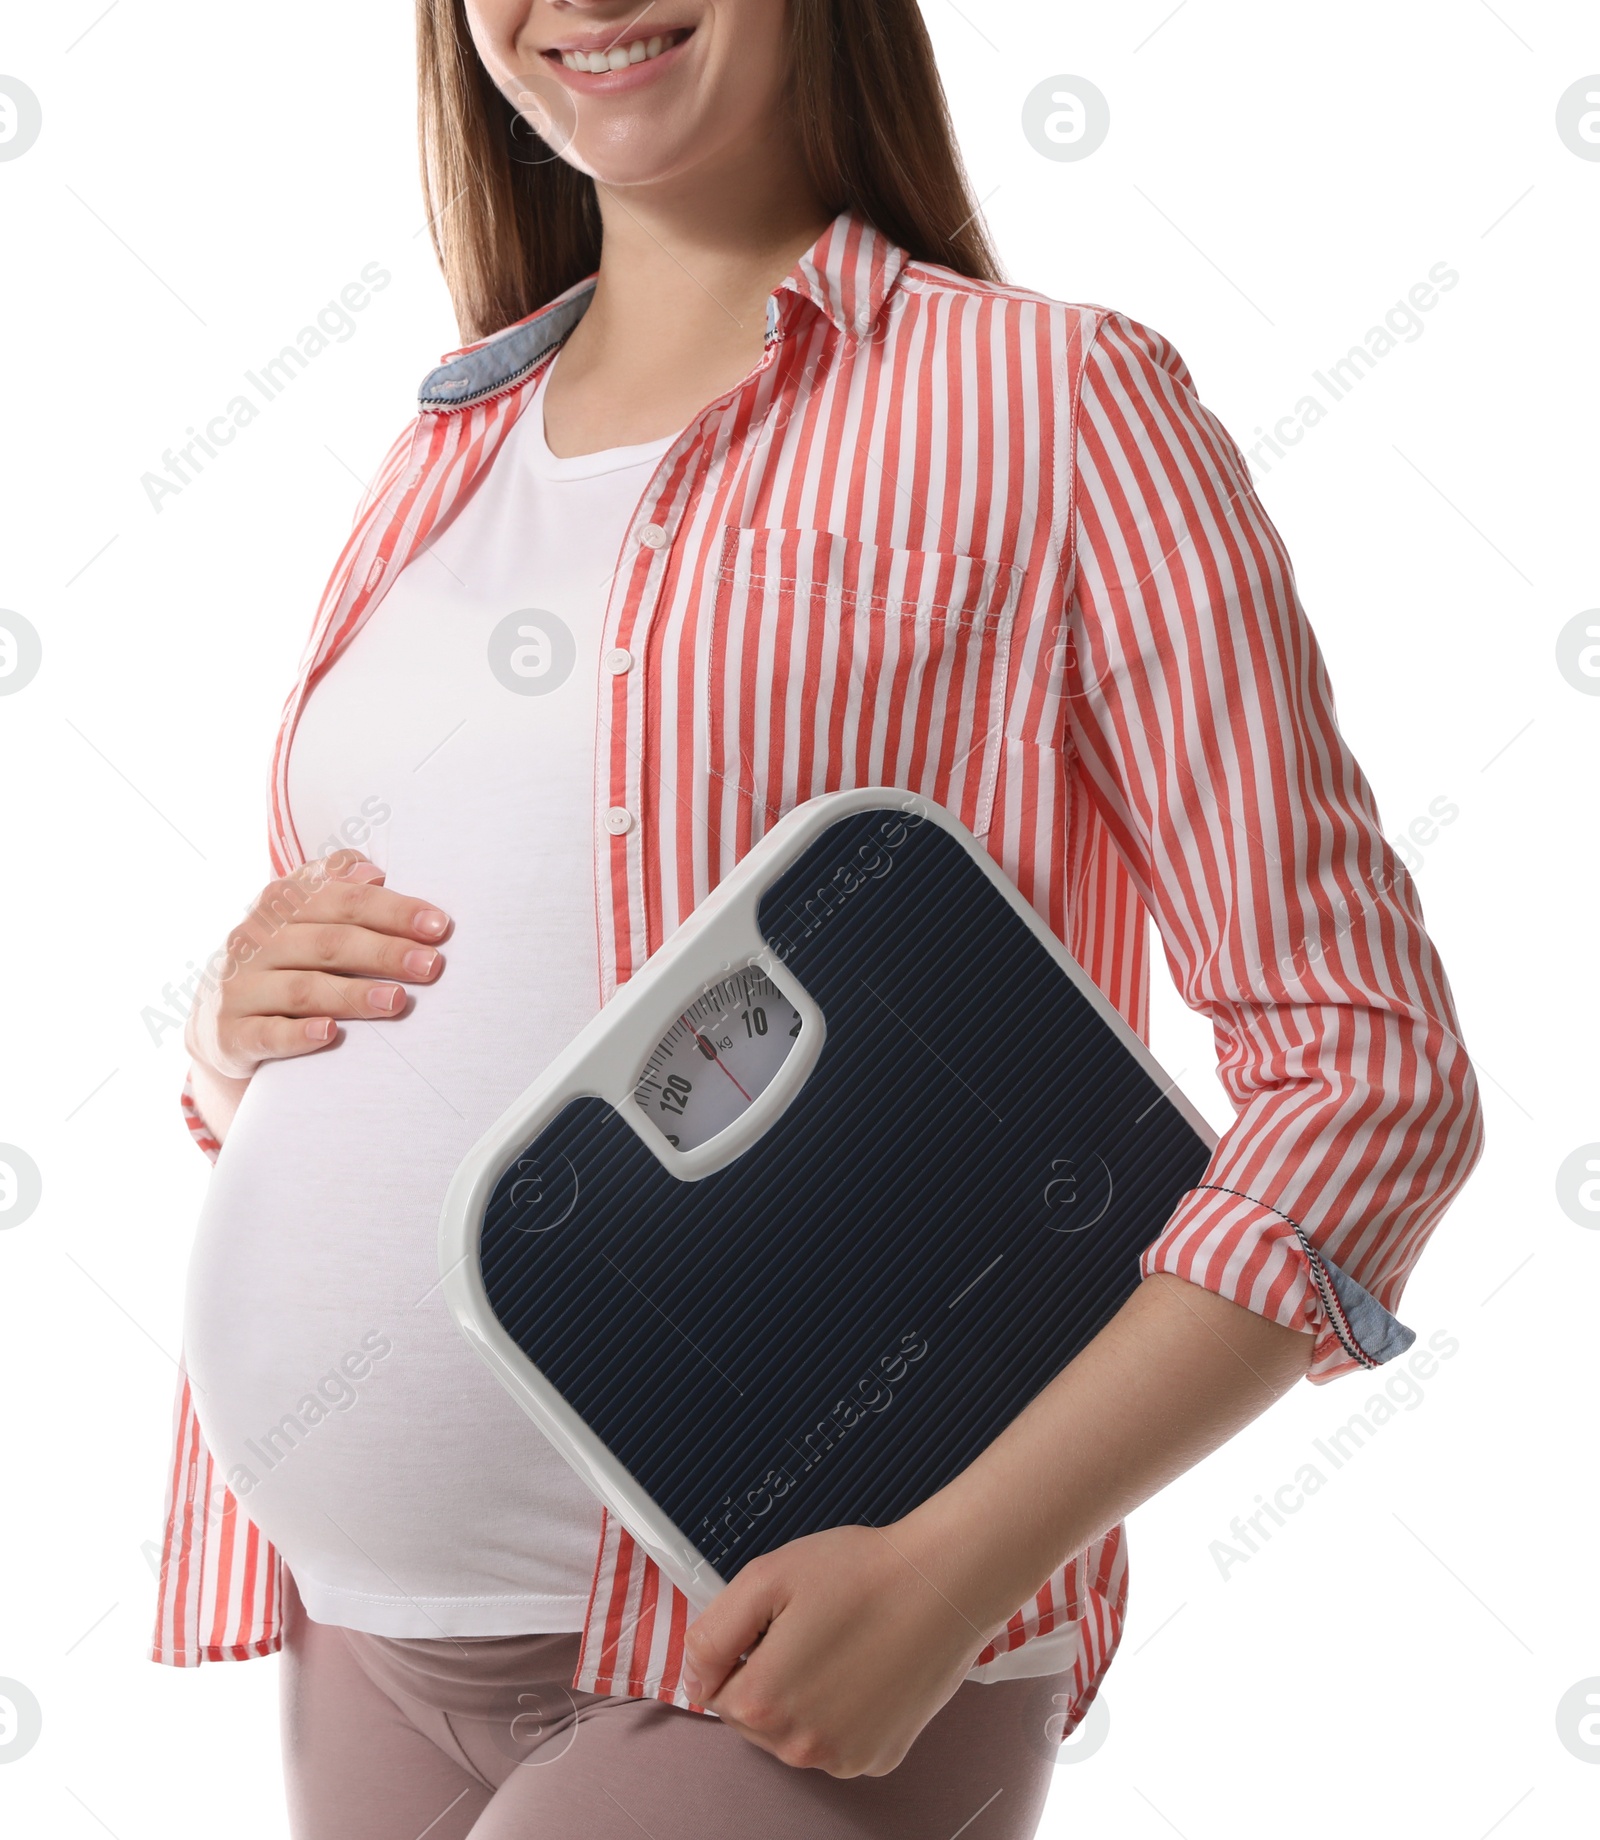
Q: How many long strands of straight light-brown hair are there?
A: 2